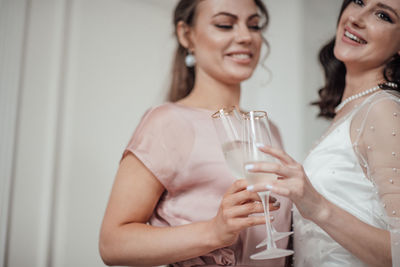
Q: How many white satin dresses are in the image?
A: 1